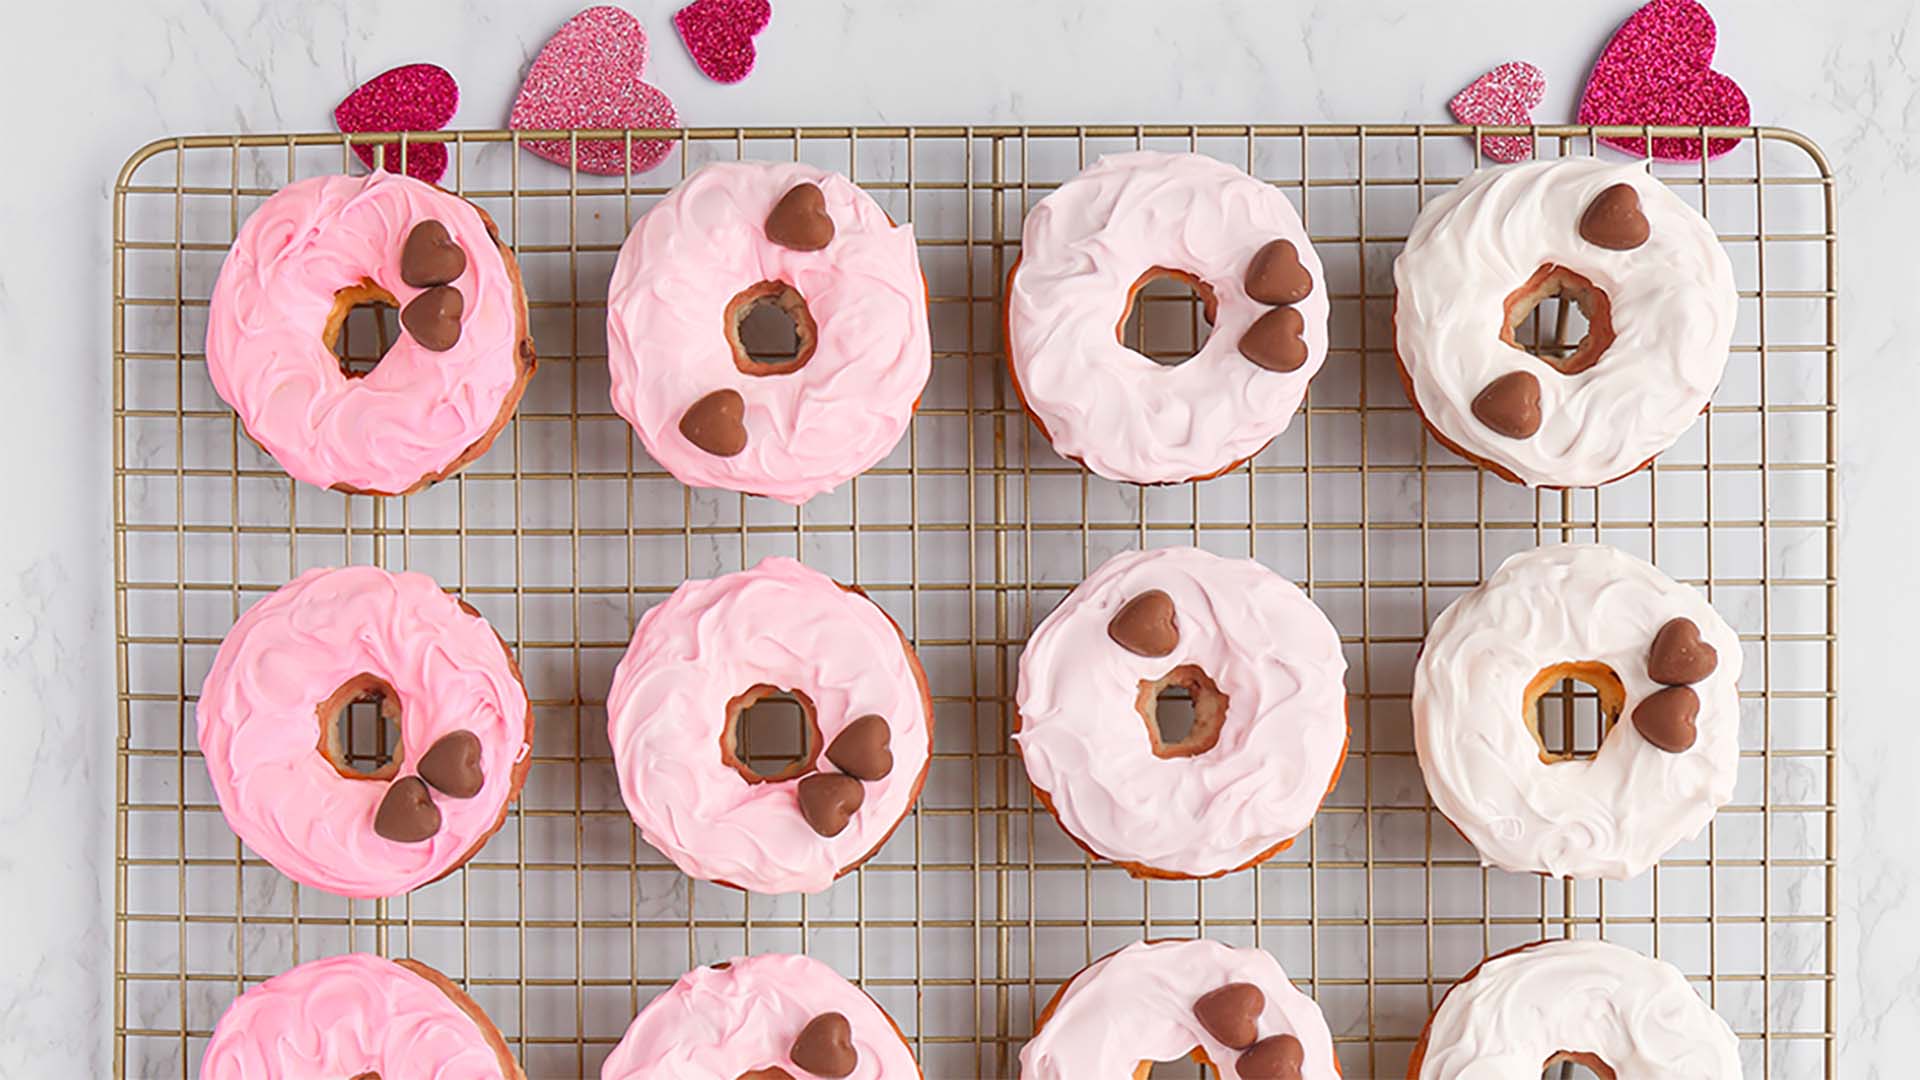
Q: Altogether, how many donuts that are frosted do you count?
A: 12